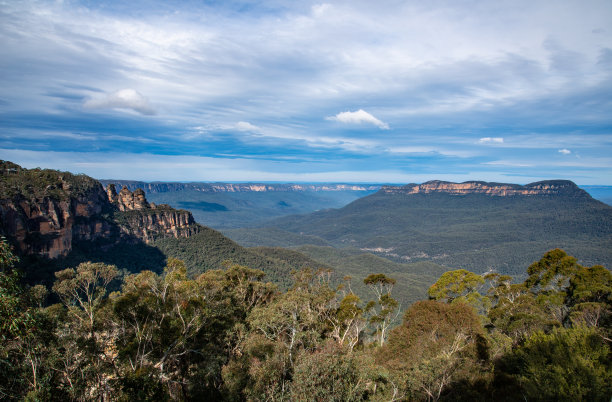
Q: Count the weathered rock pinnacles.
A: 3